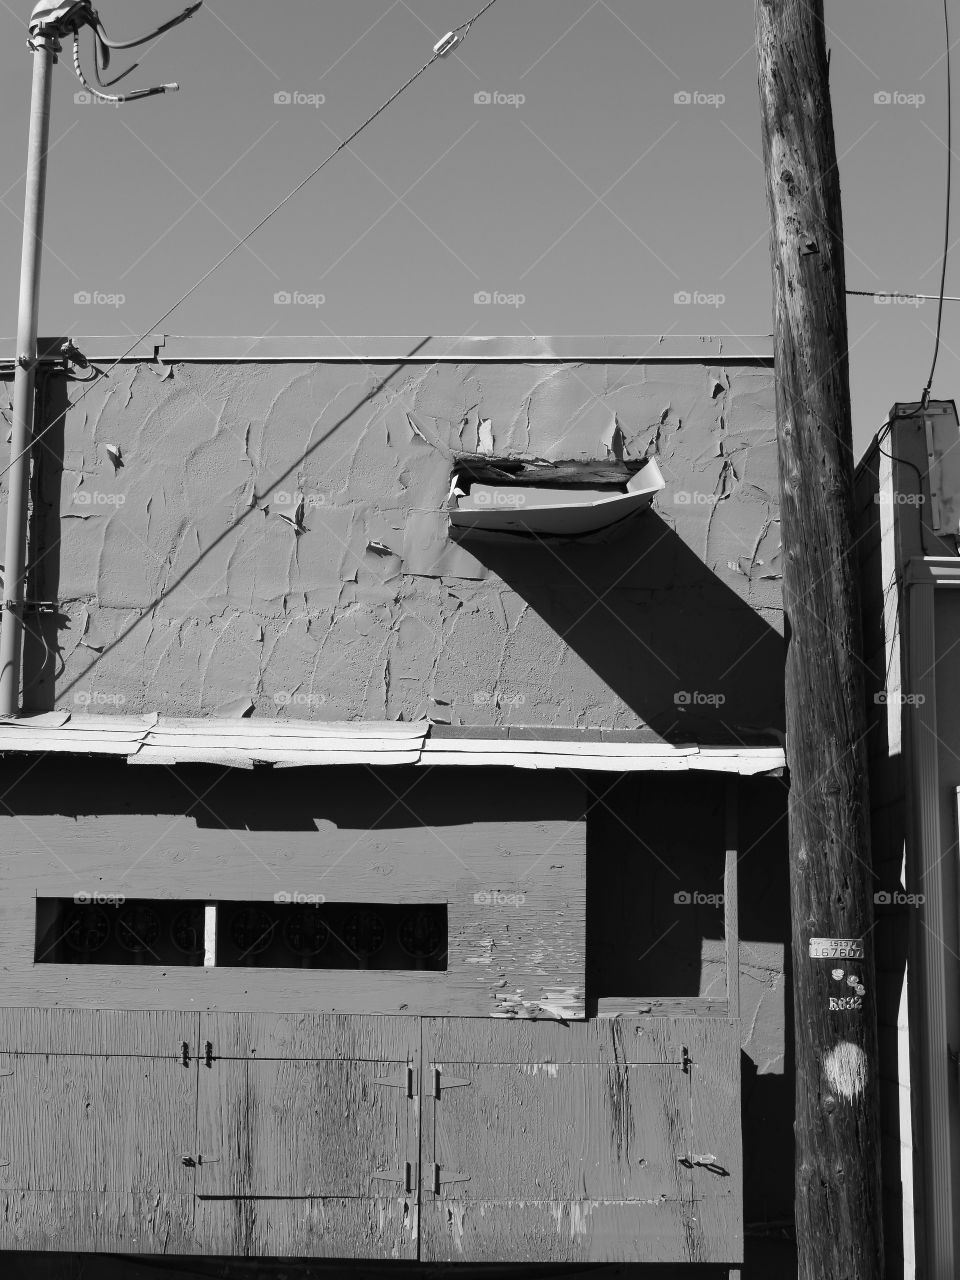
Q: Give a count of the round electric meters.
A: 7